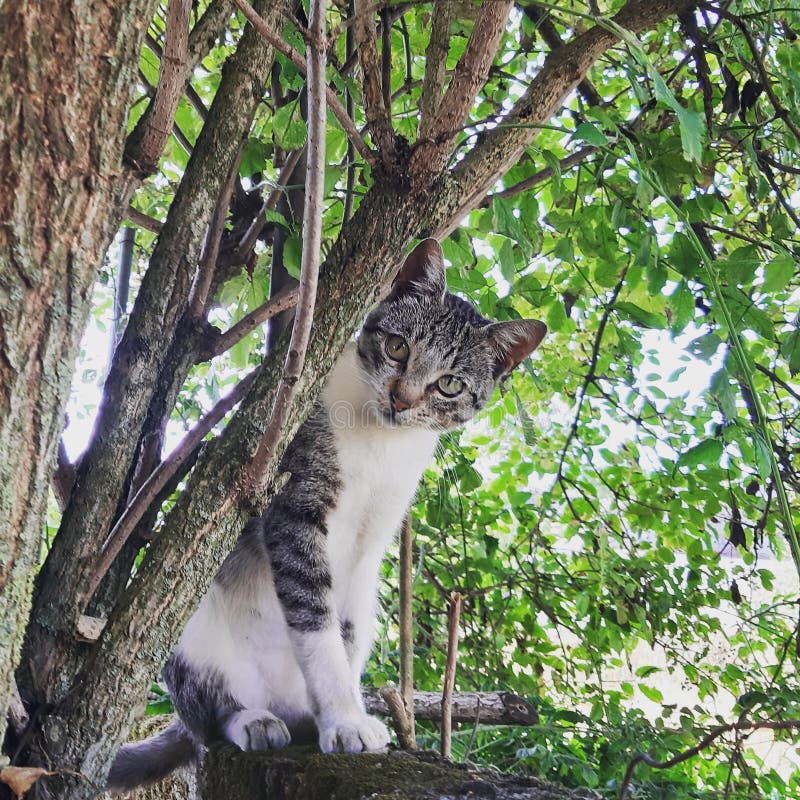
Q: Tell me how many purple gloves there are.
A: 0